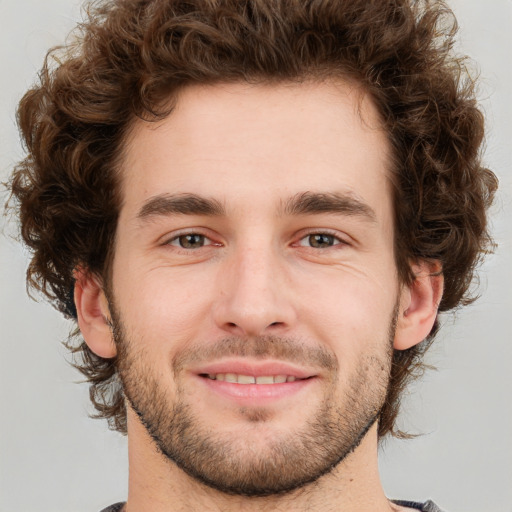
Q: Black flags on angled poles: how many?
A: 0